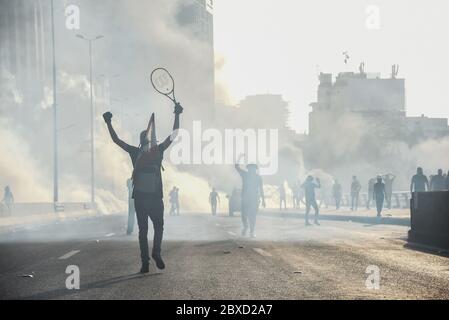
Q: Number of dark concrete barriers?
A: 1